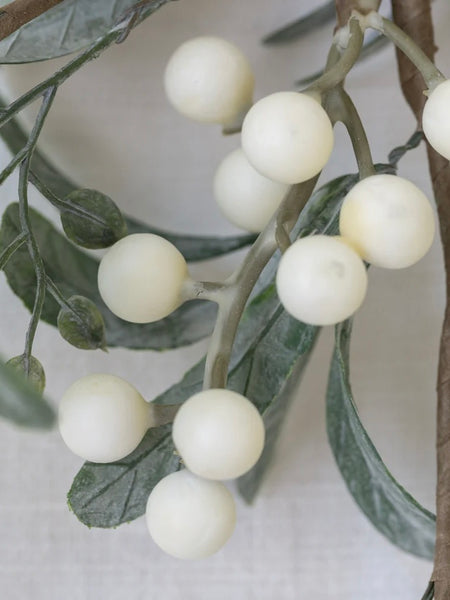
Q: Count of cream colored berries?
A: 10